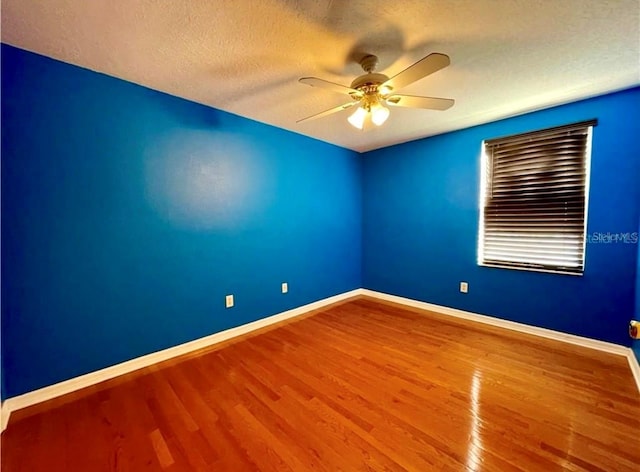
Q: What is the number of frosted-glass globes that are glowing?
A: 2